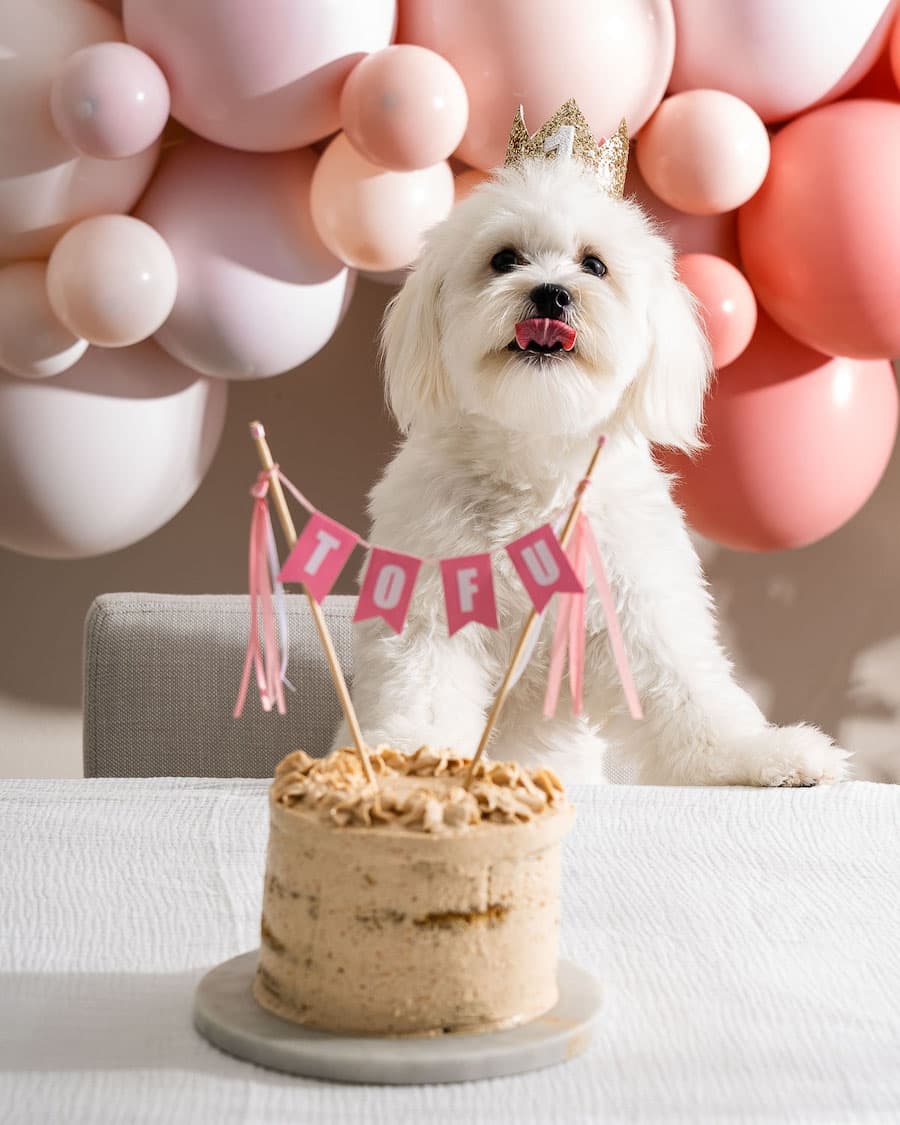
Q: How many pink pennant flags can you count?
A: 4